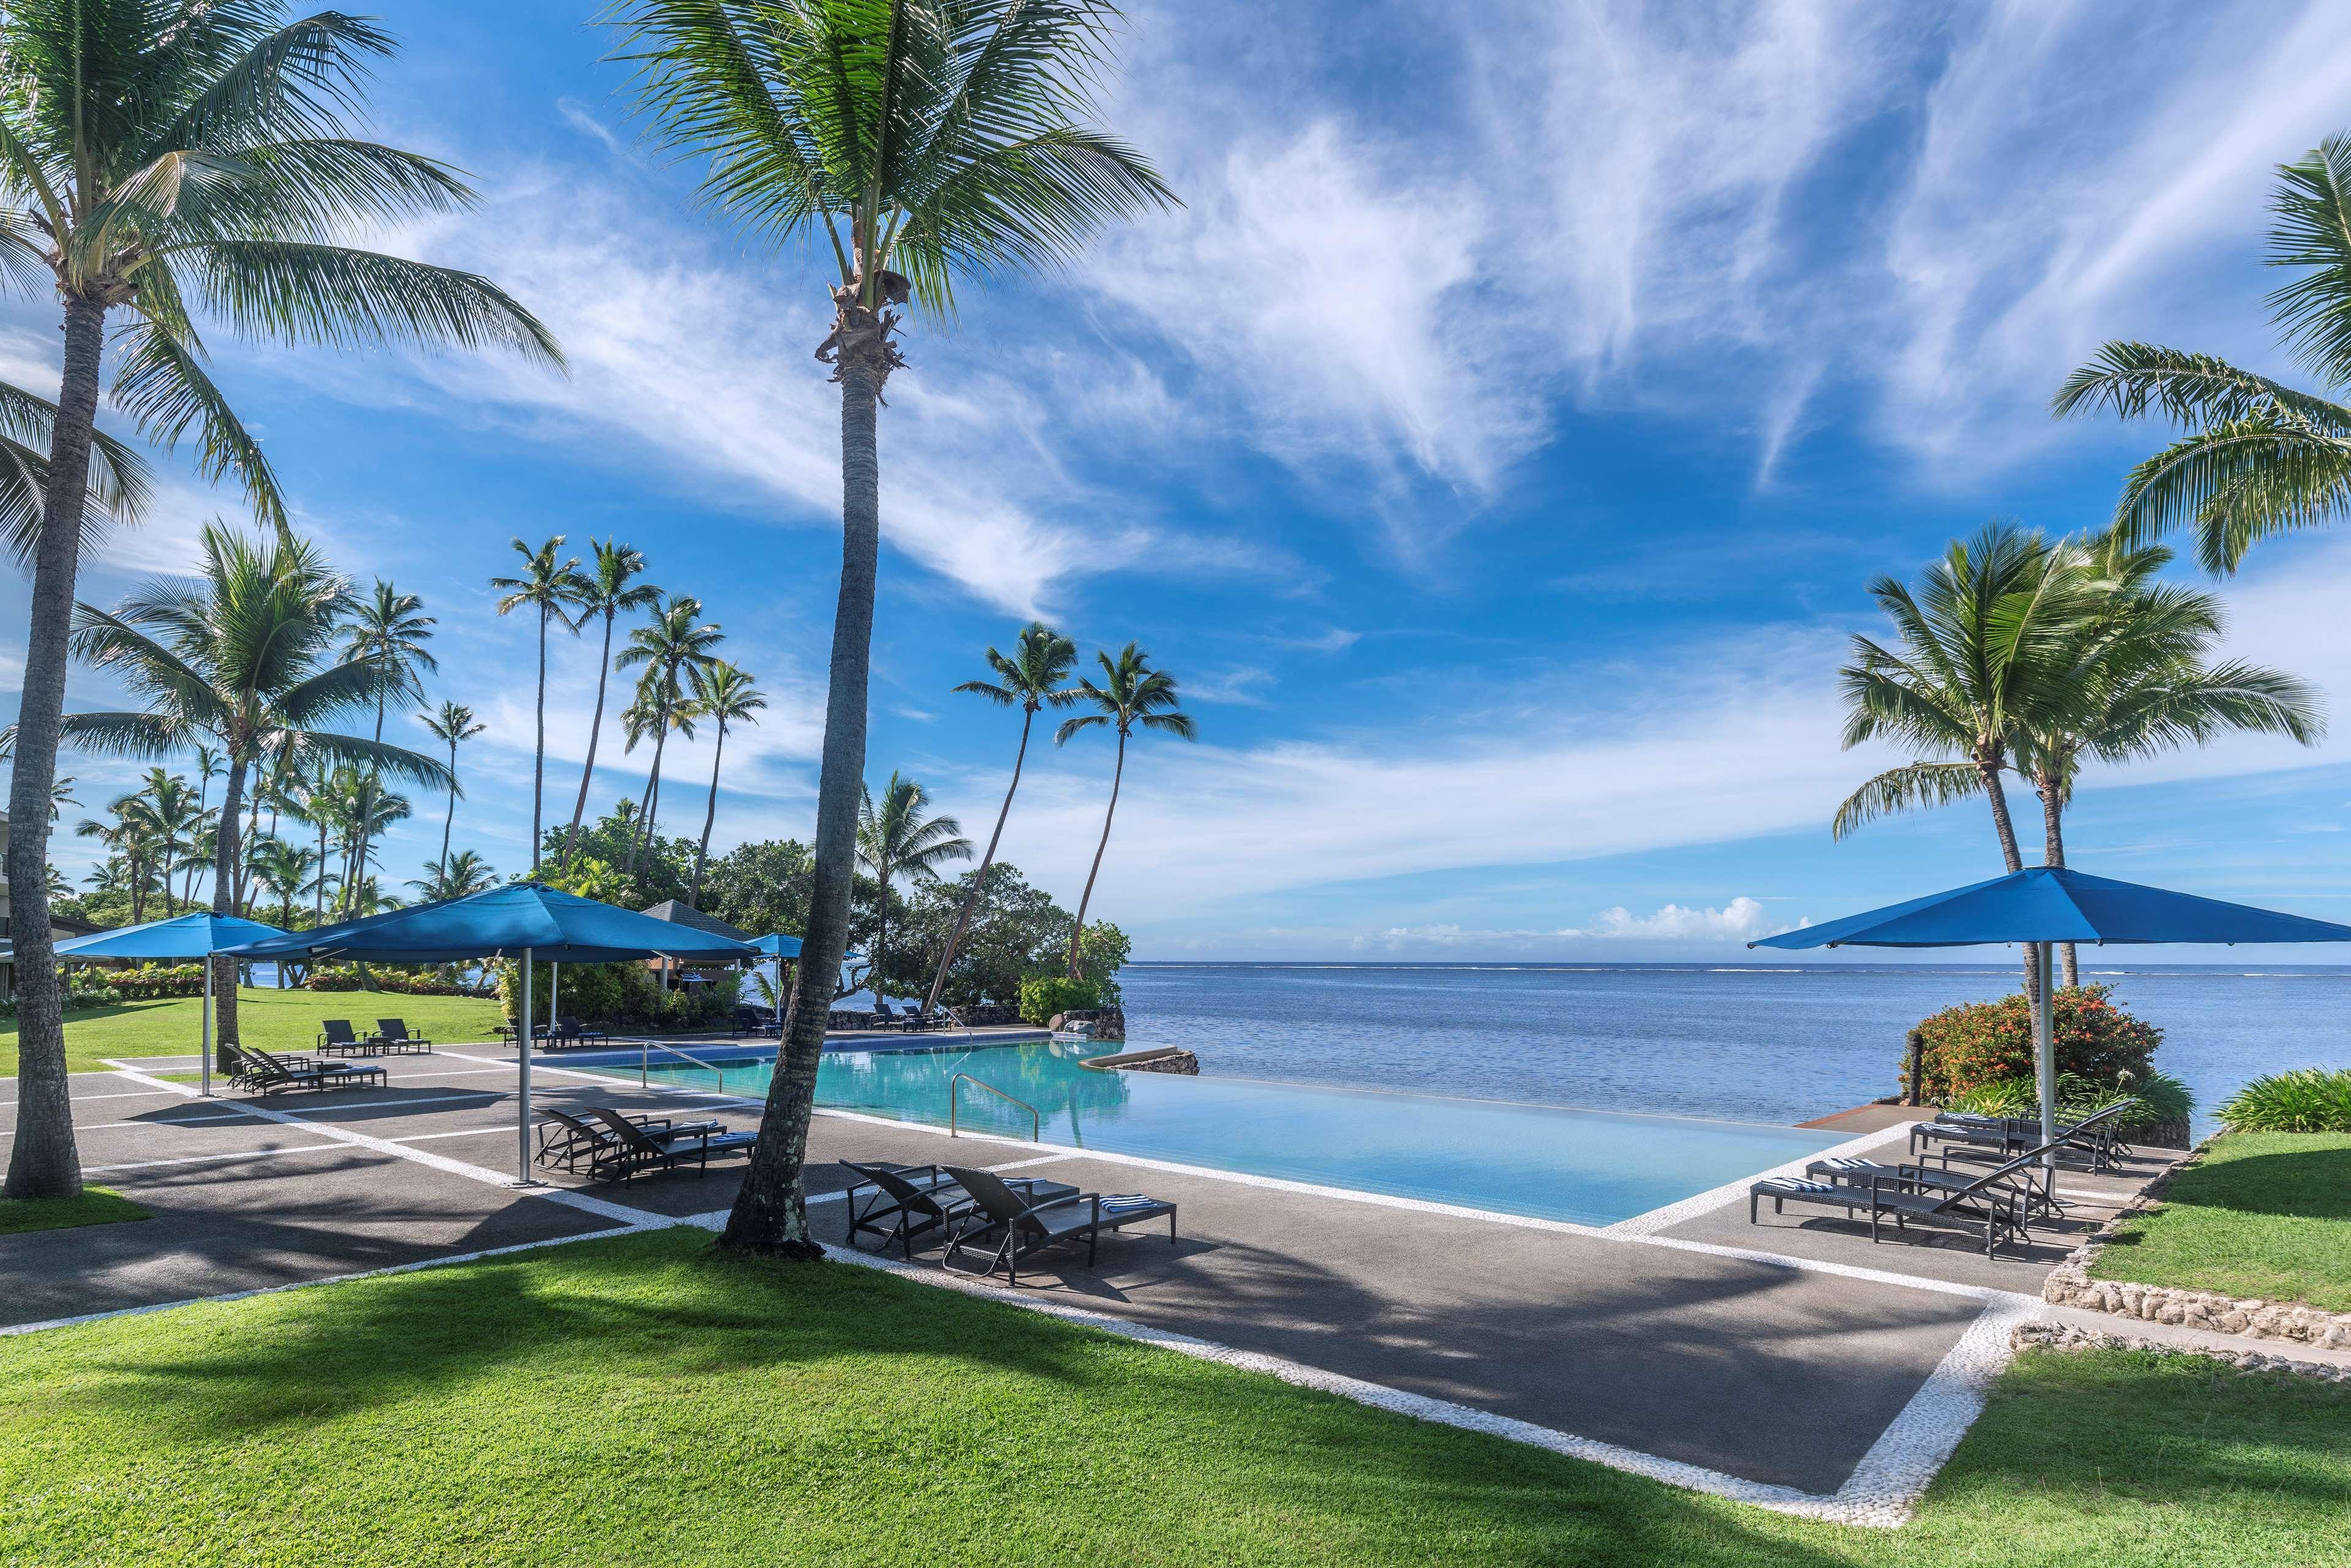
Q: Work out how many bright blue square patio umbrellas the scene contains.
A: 4